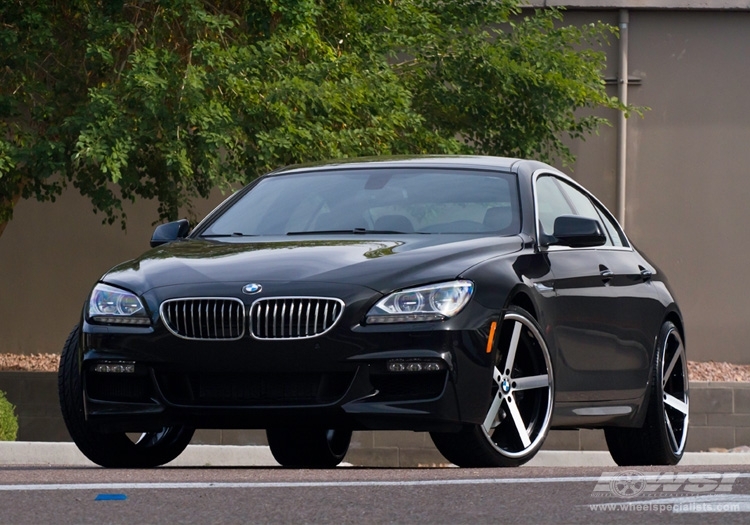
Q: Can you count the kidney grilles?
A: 2